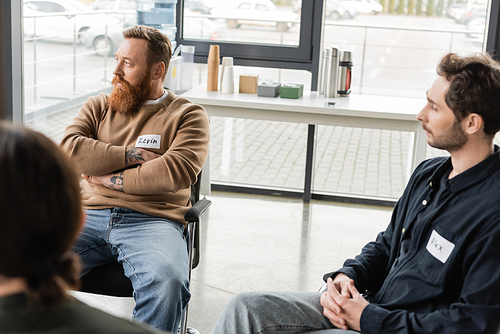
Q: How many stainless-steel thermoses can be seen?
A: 3